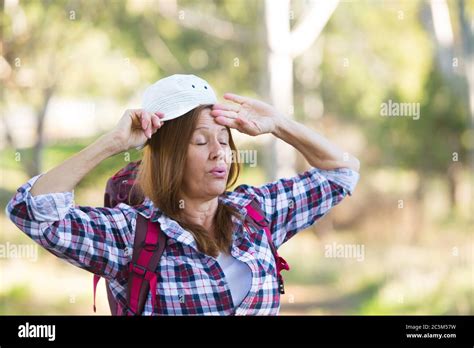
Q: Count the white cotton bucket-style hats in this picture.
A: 1